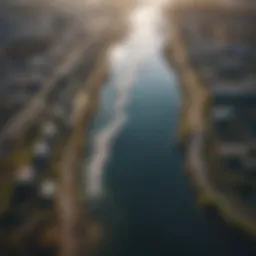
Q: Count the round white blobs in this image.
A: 4